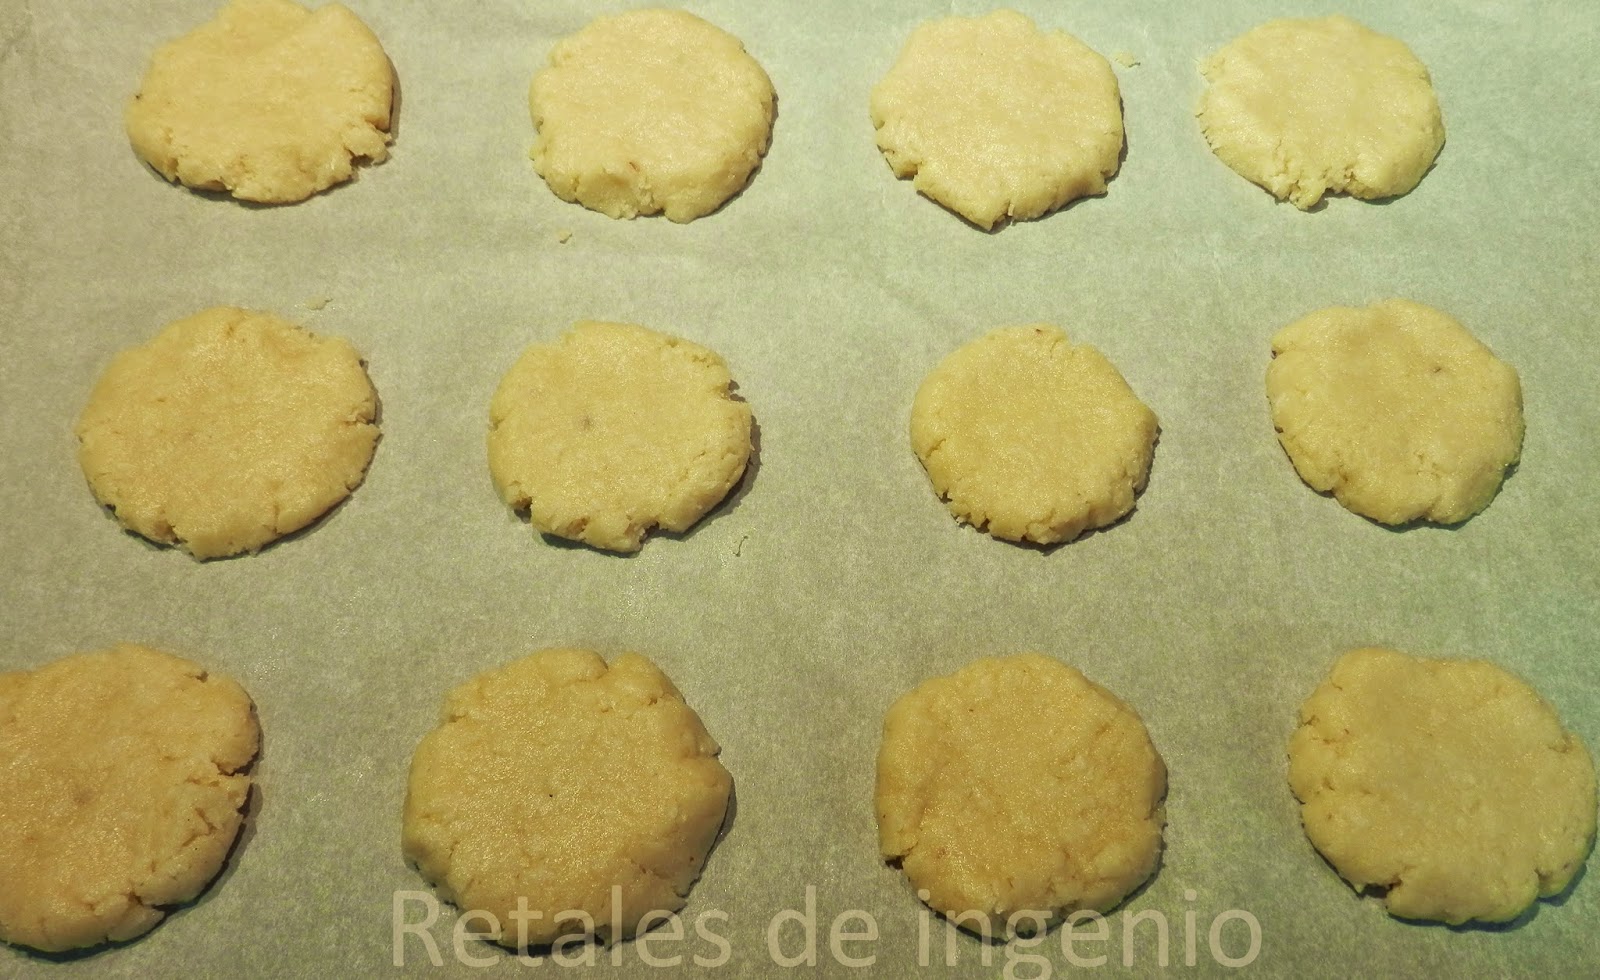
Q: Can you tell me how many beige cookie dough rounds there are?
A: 12